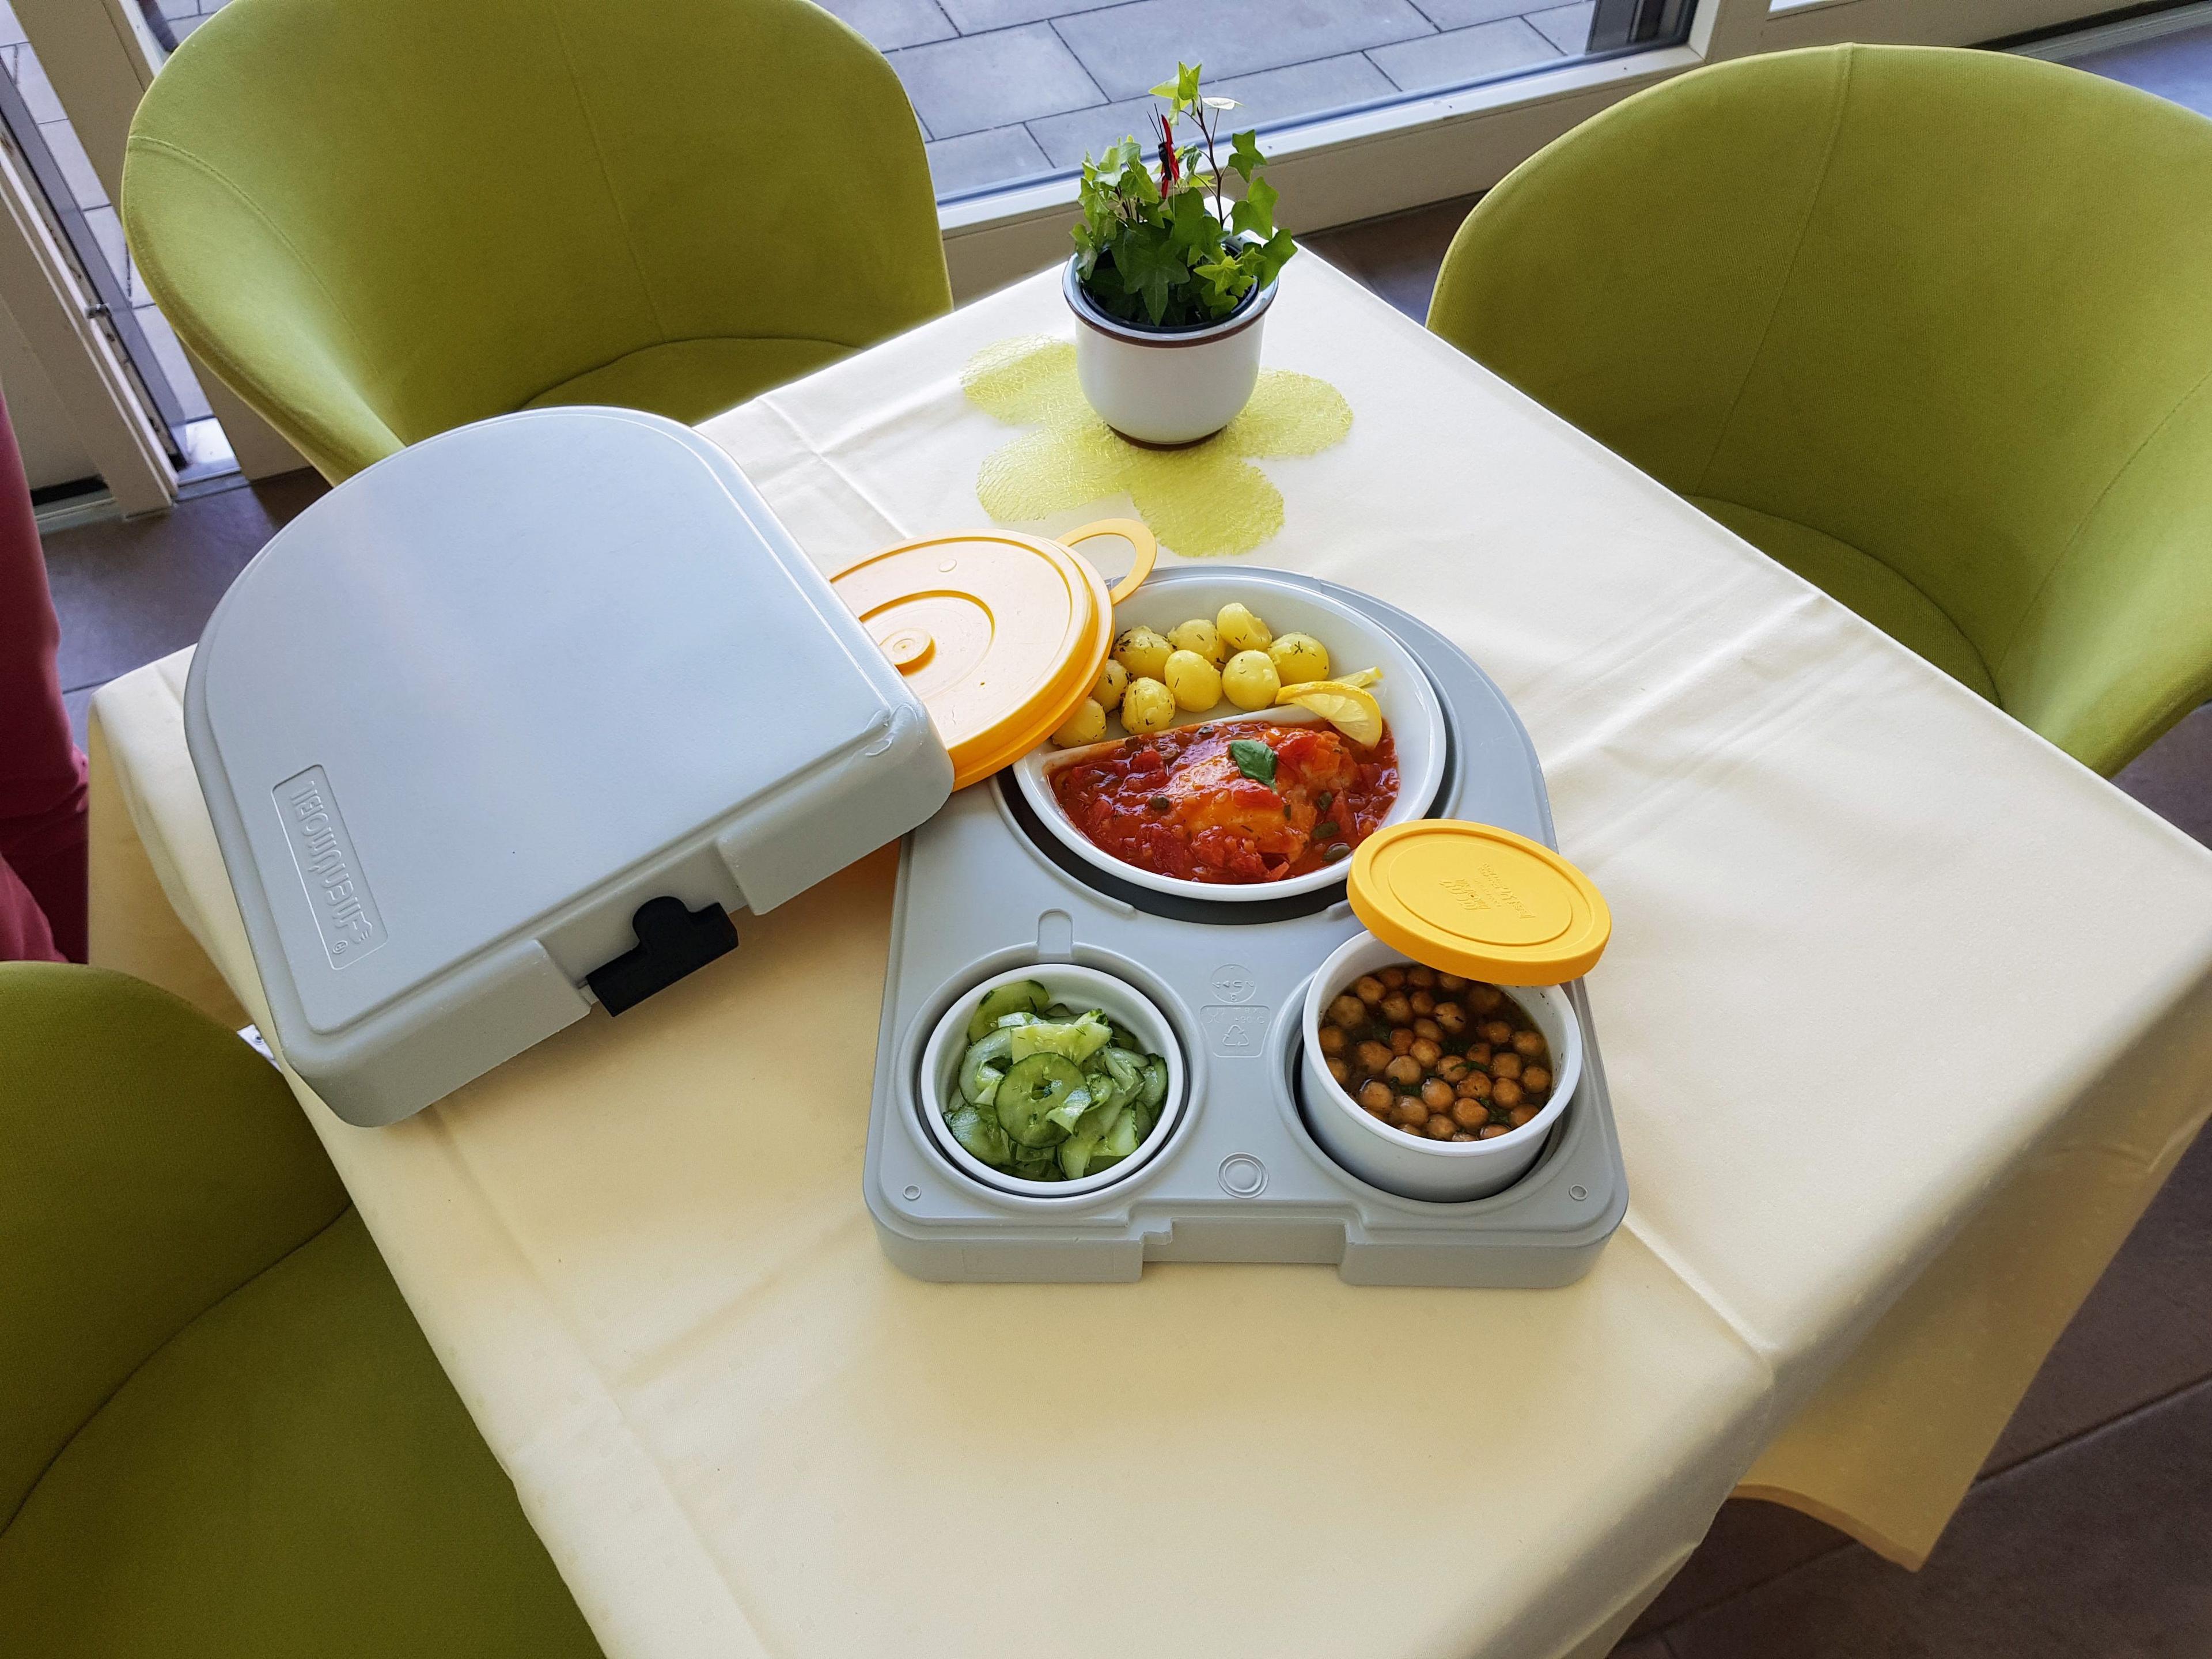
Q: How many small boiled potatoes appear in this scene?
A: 9